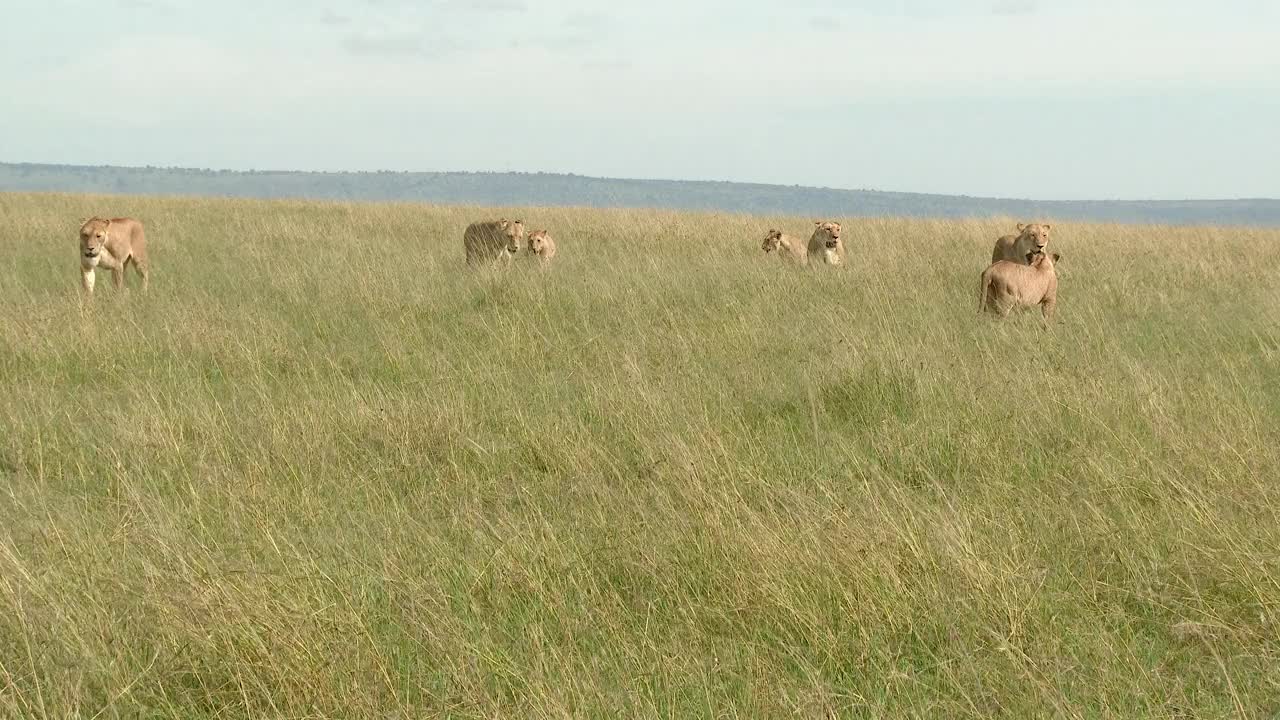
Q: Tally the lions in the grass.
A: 7